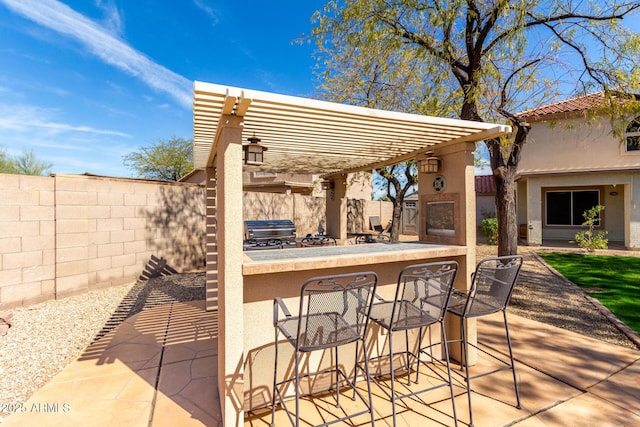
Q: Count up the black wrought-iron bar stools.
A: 3